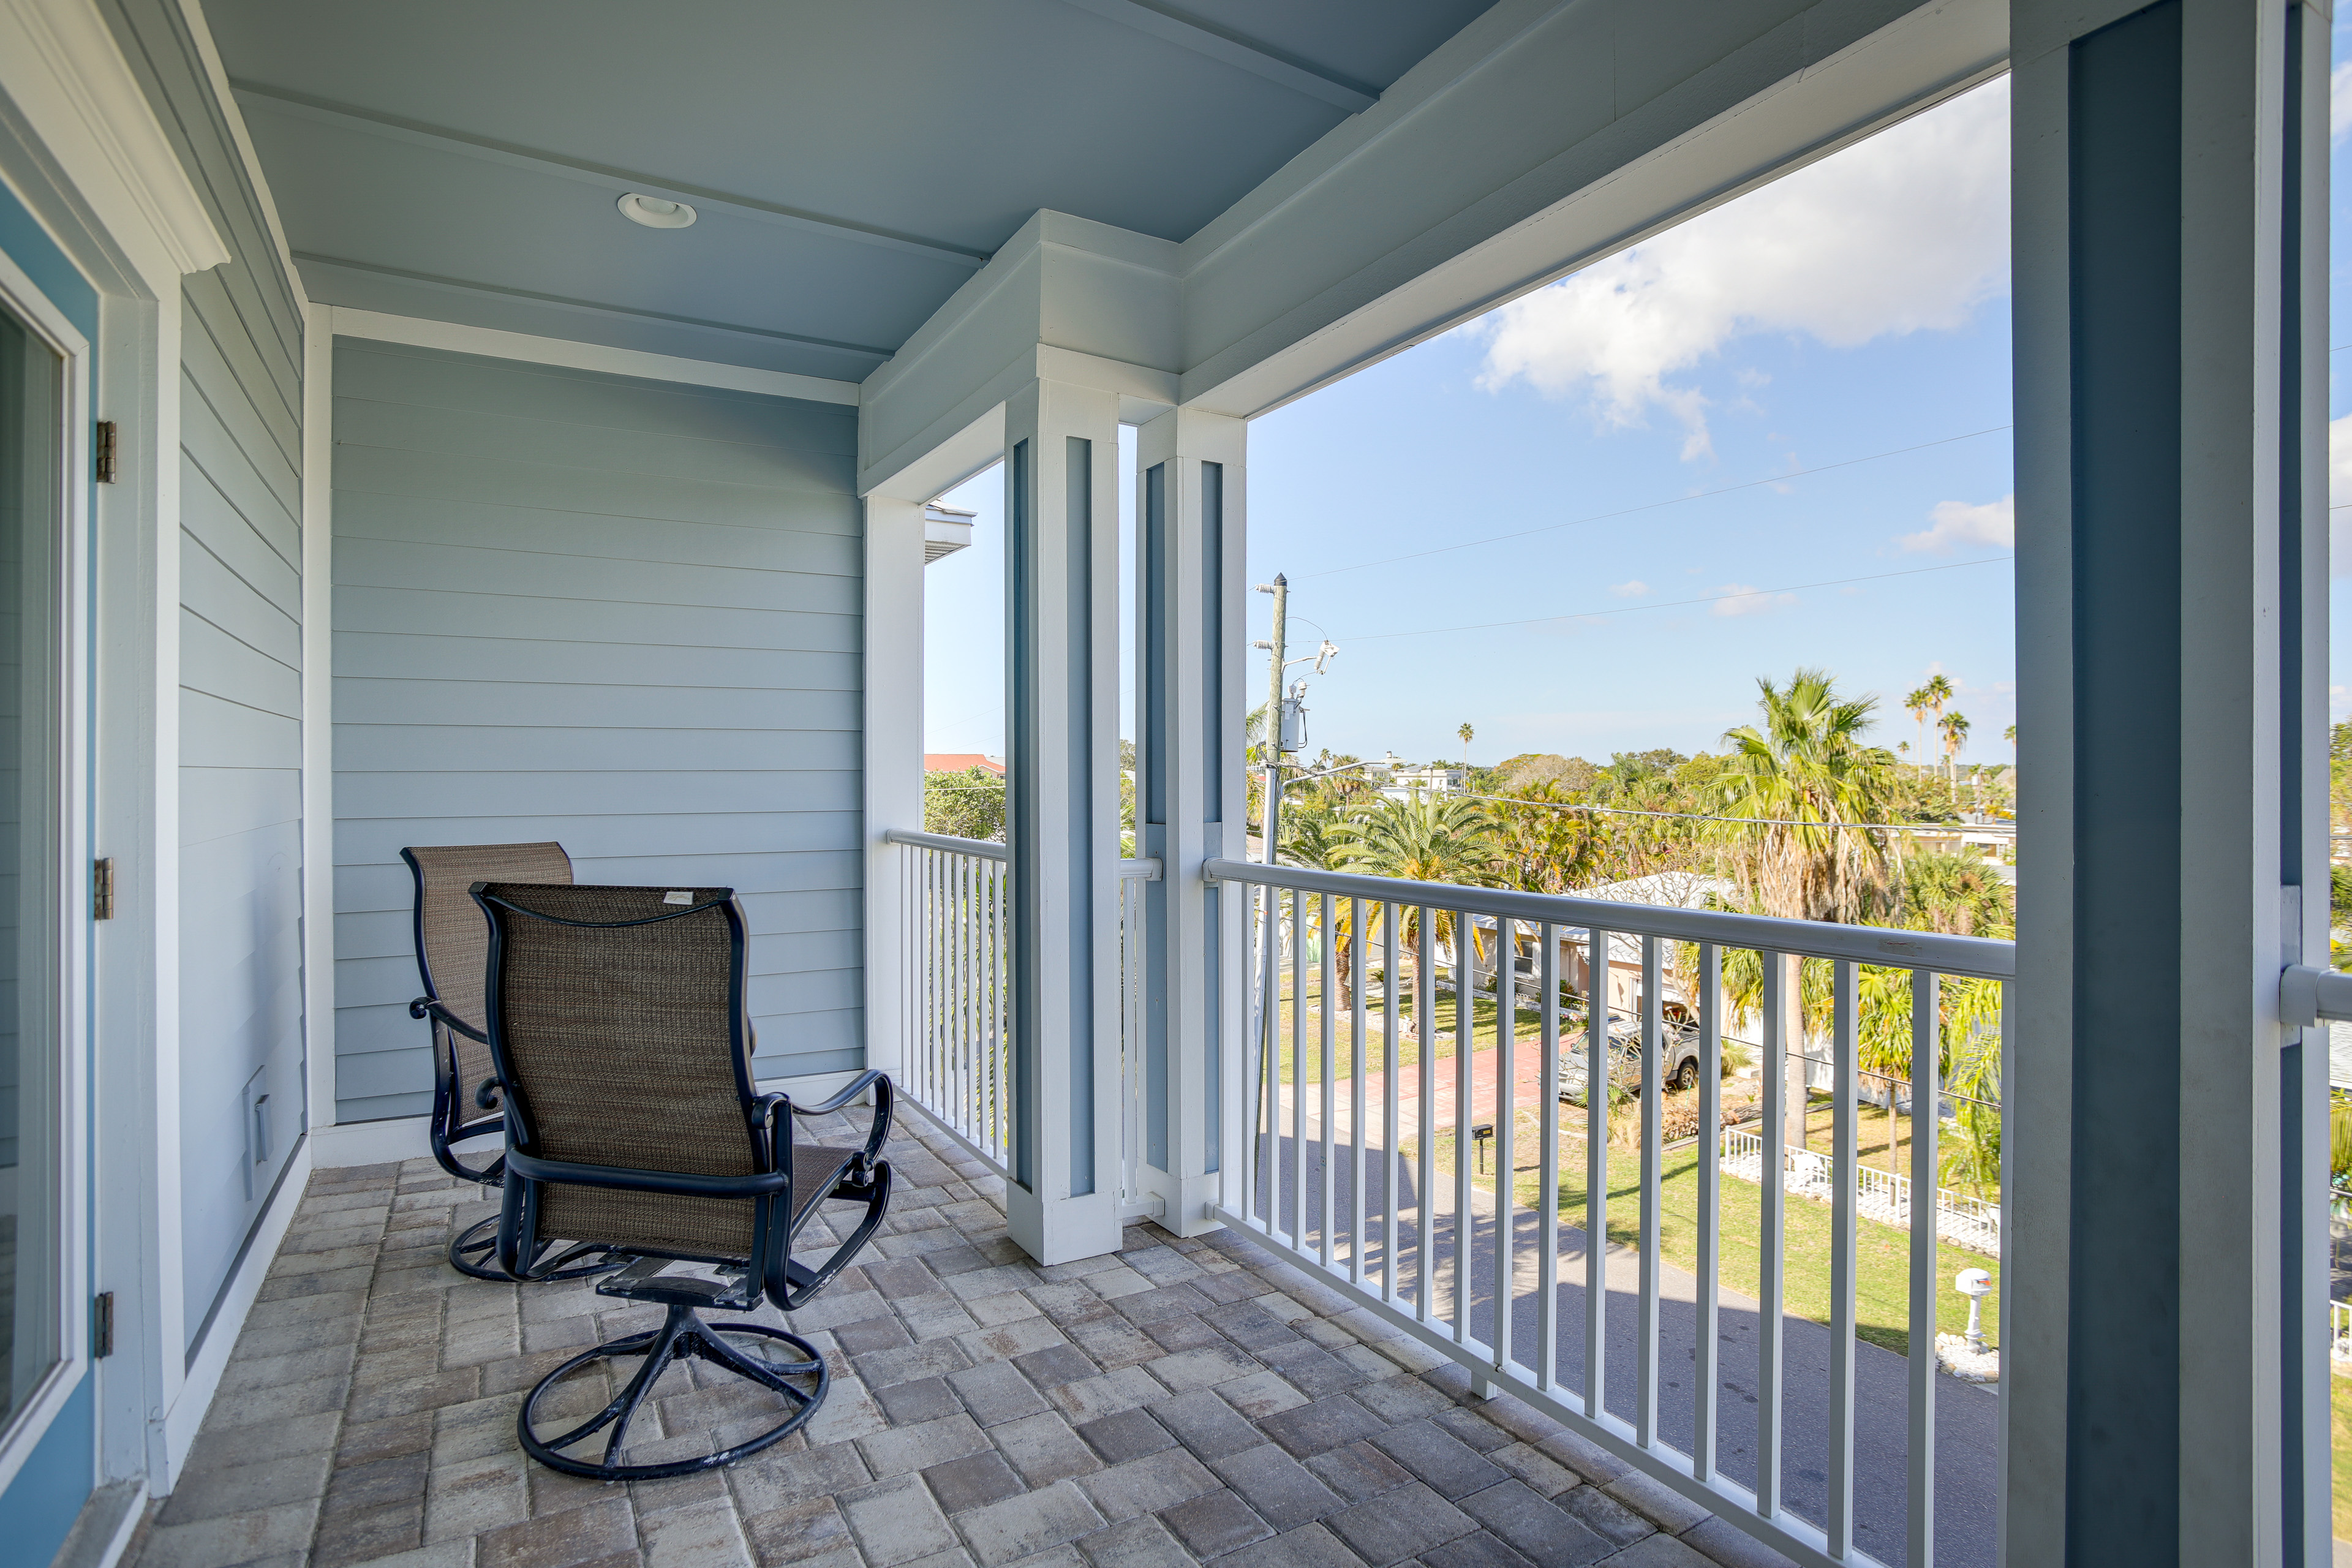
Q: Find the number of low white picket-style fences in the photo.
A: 1